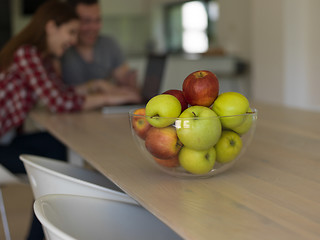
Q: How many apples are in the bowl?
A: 11